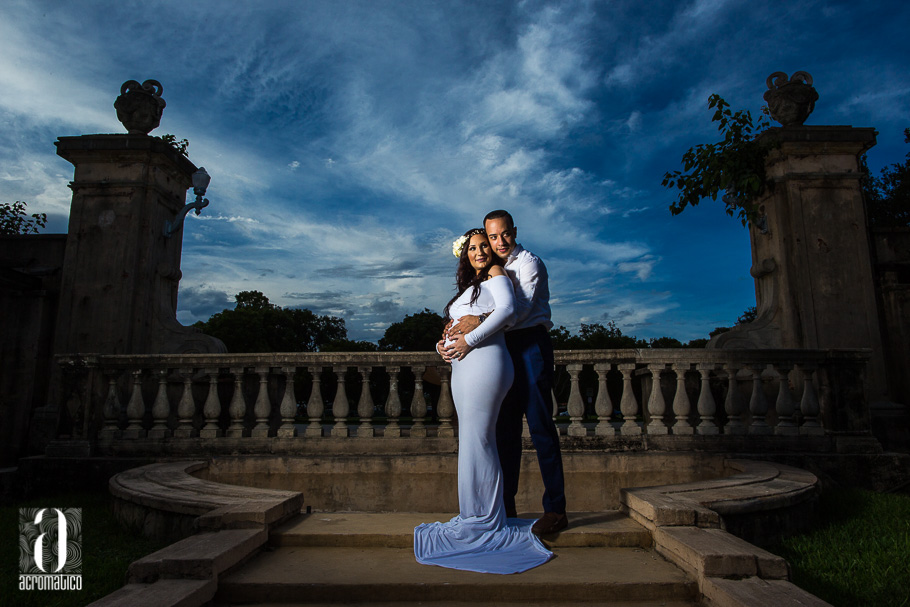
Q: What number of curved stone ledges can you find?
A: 2